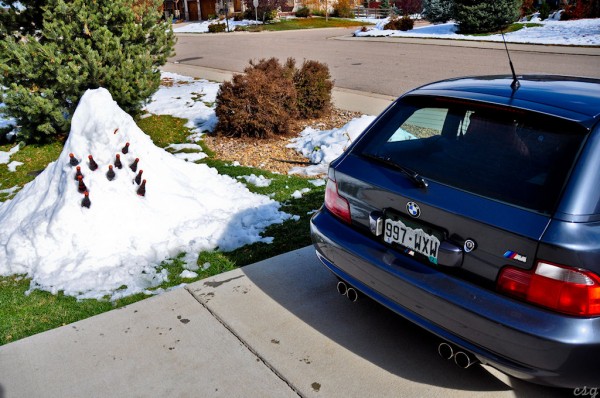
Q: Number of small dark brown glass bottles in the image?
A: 11